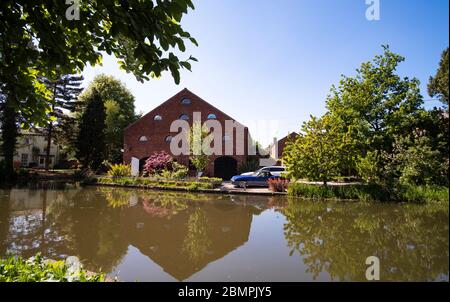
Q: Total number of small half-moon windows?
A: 7